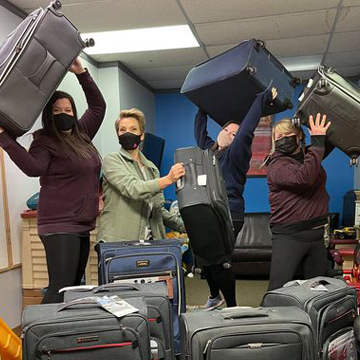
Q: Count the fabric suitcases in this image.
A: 9